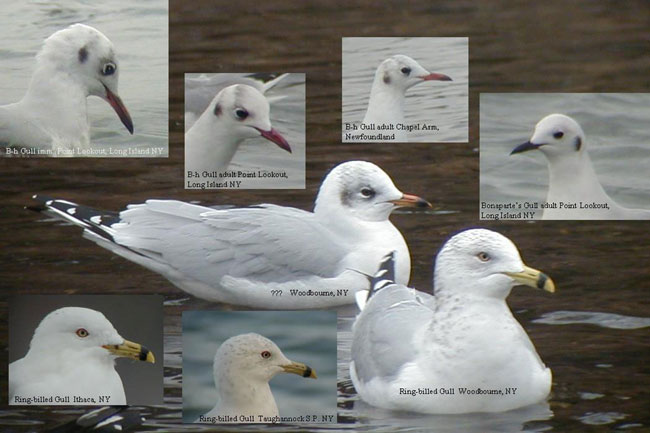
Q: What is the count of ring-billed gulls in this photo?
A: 3